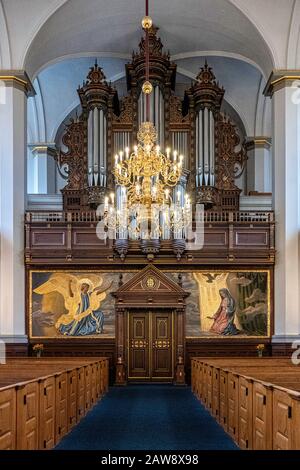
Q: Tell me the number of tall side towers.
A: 2